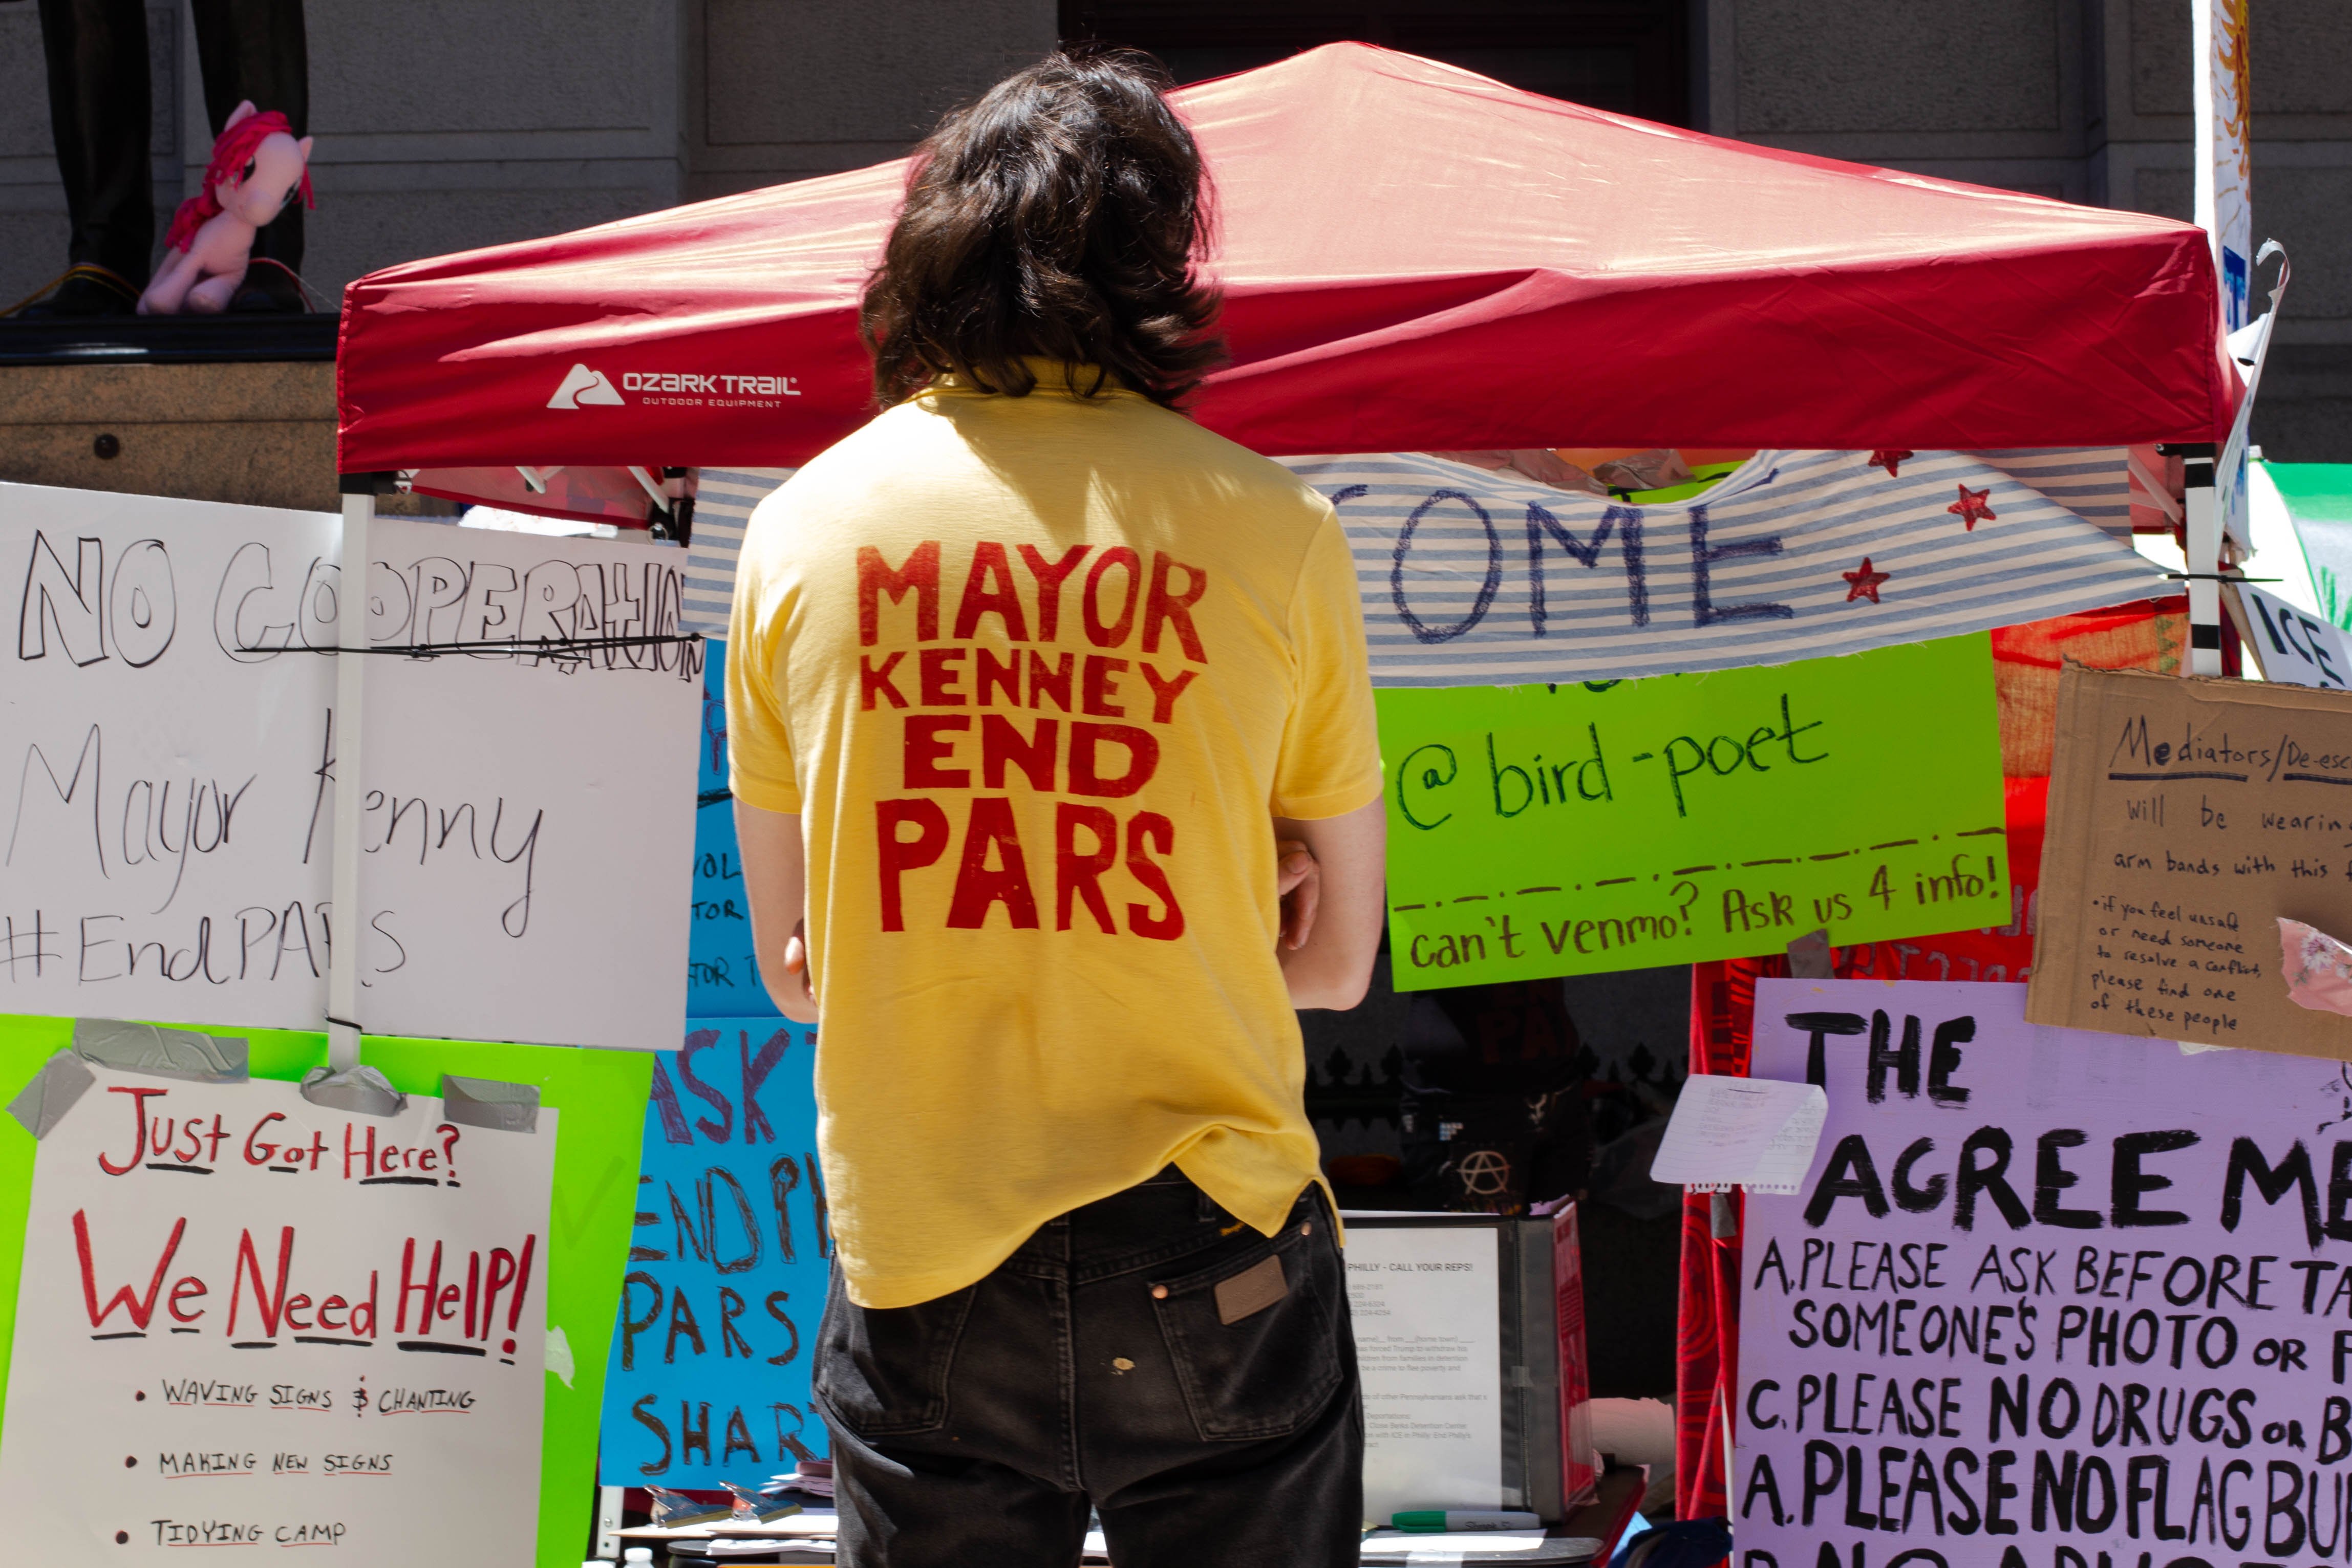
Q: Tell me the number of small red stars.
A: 3